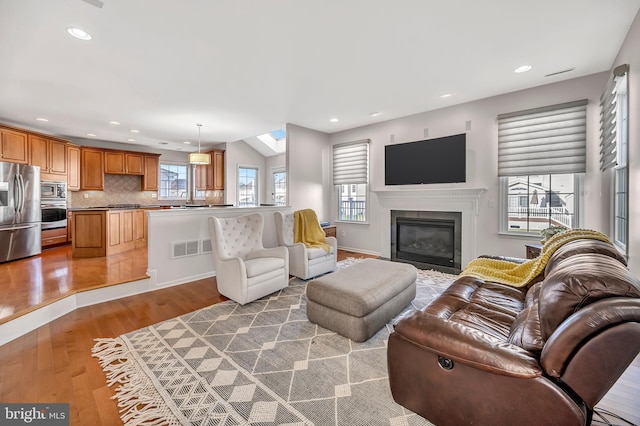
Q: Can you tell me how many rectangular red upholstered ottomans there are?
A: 0